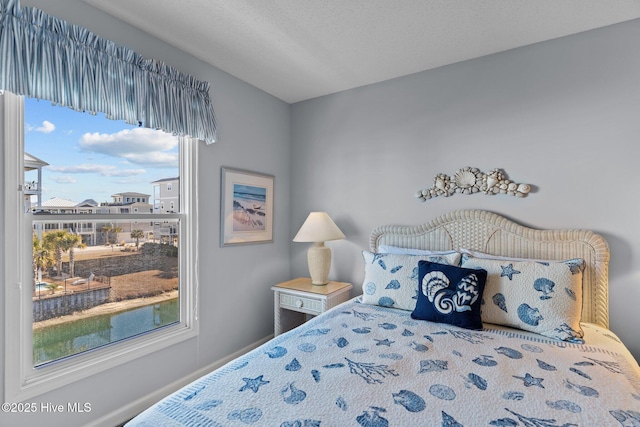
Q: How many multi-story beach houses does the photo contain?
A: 4